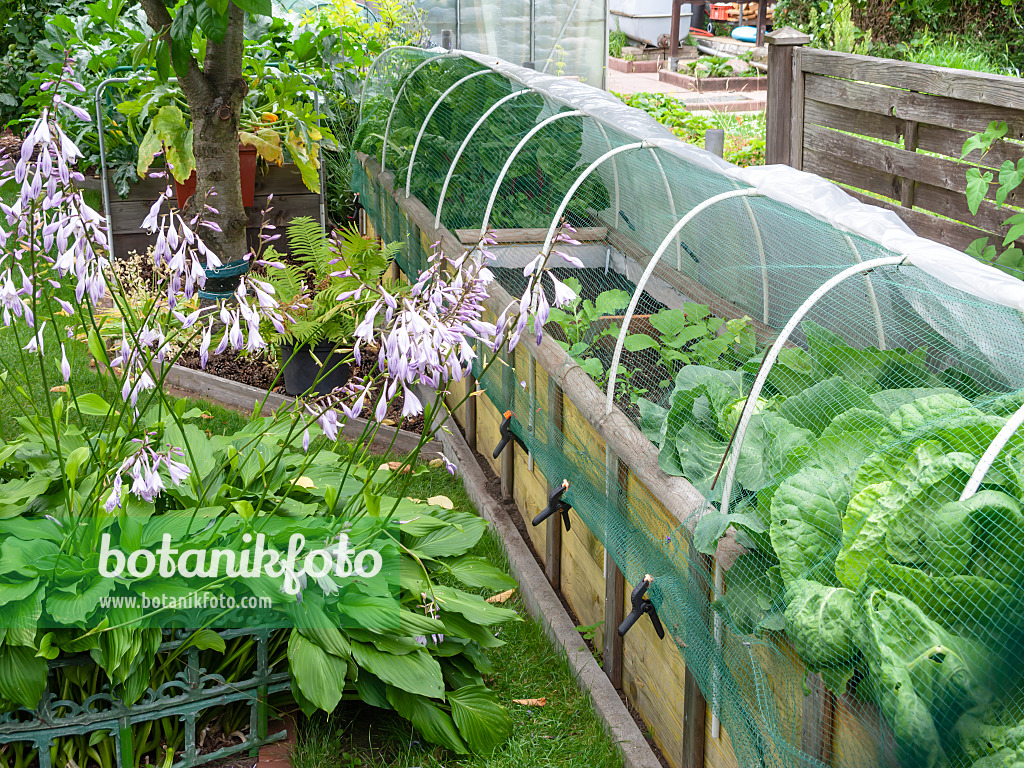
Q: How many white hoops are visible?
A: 9